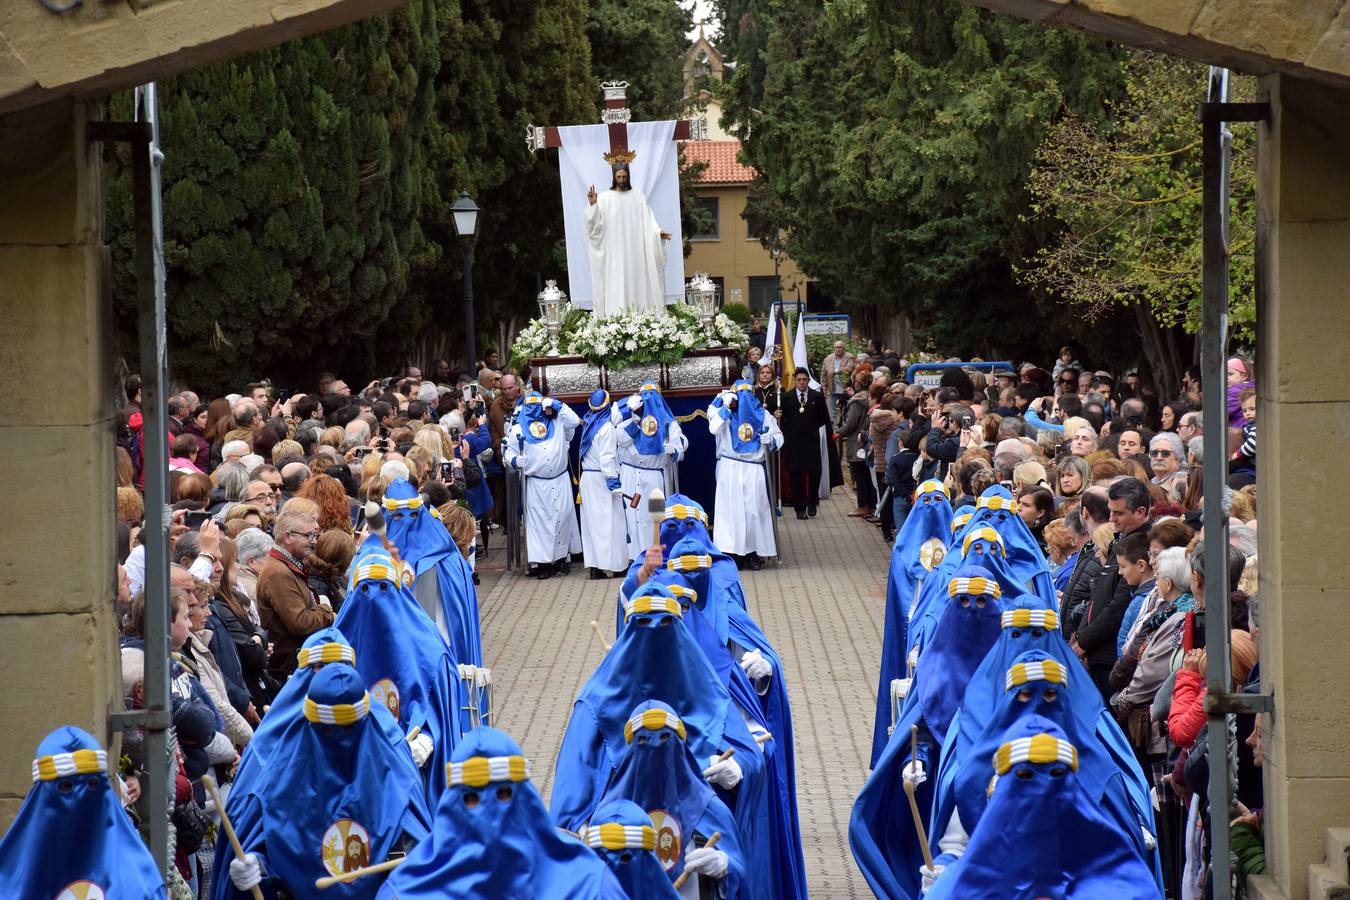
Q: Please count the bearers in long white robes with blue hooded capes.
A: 4